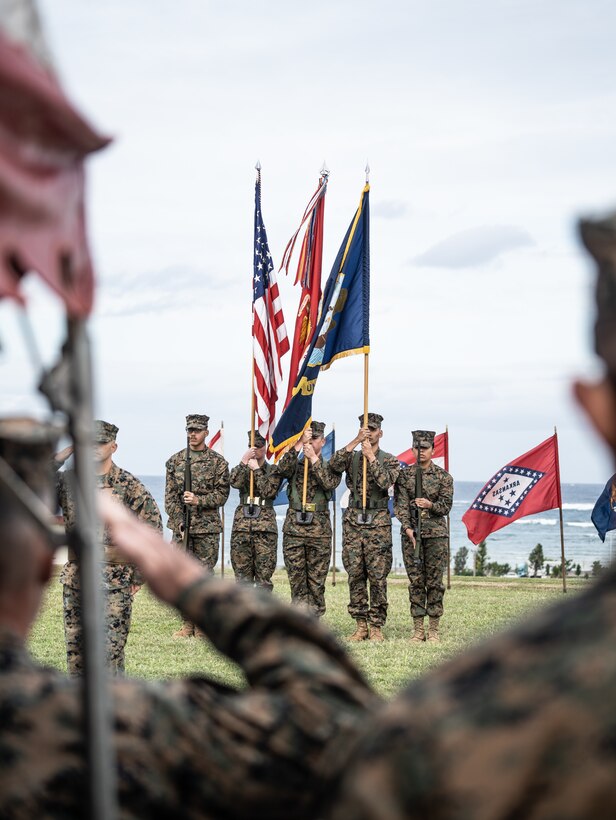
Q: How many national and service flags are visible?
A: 3